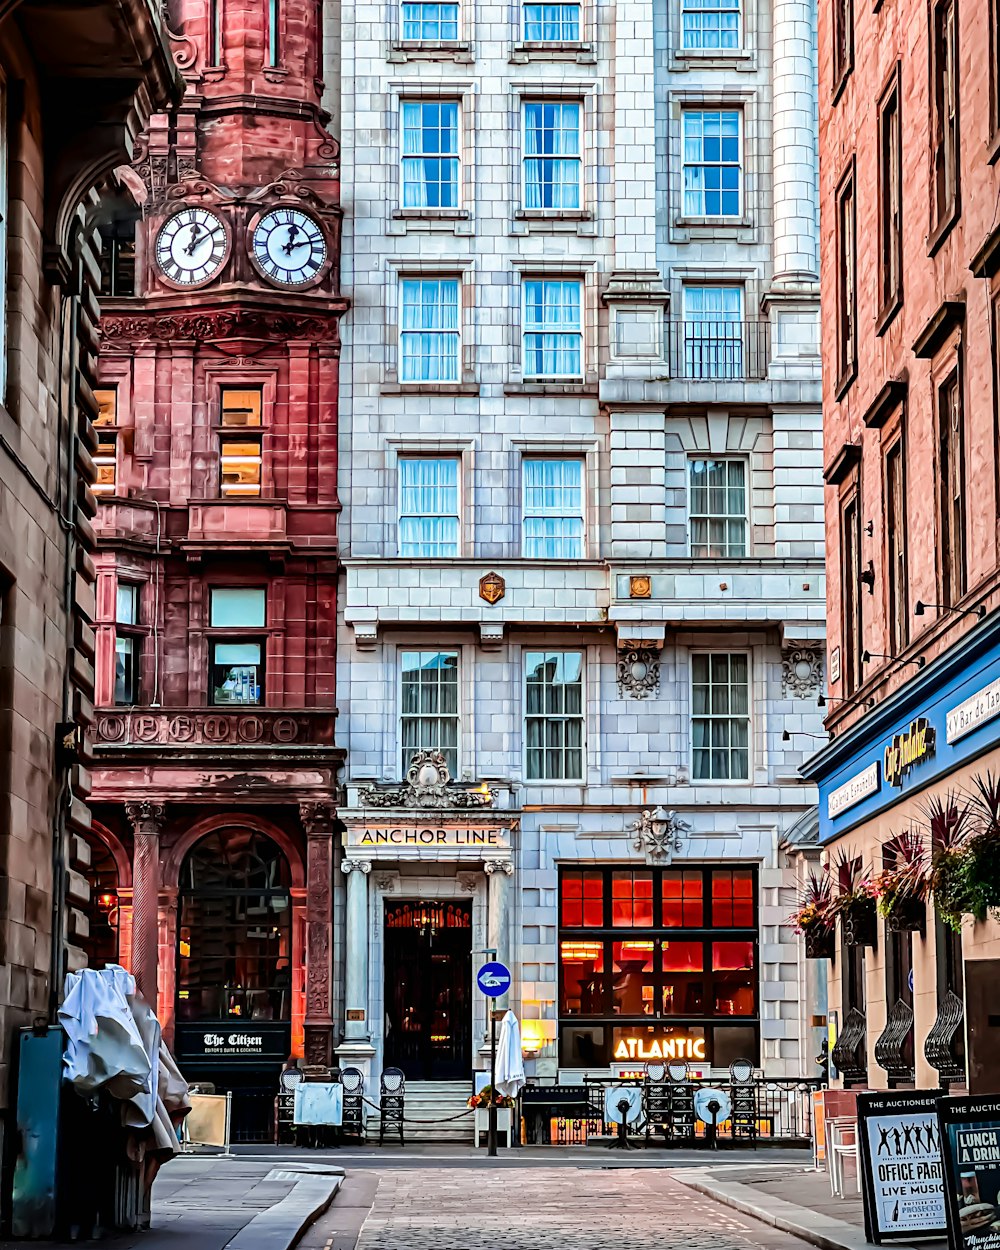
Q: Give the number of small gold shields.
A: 2